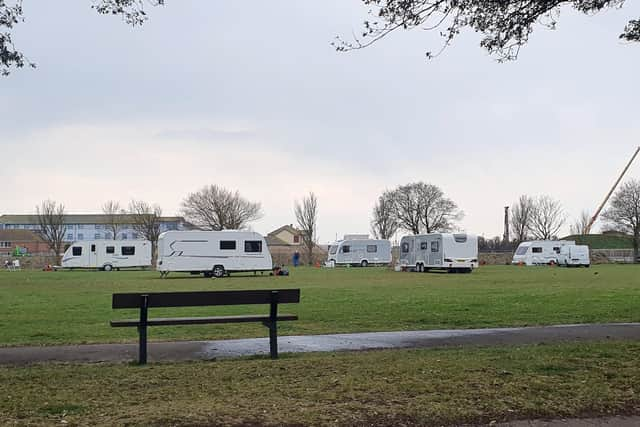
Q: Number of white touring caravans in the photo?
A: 5